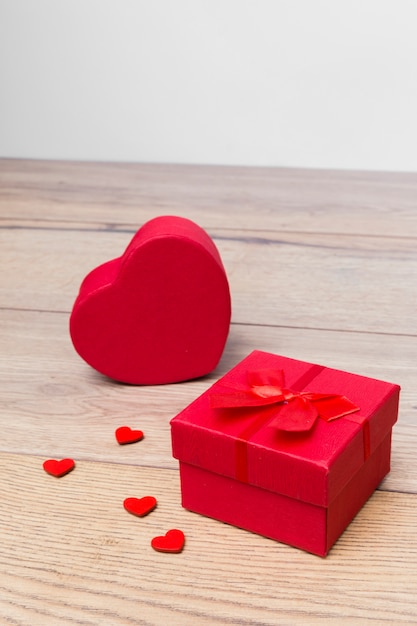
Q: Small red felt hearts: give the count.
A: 4